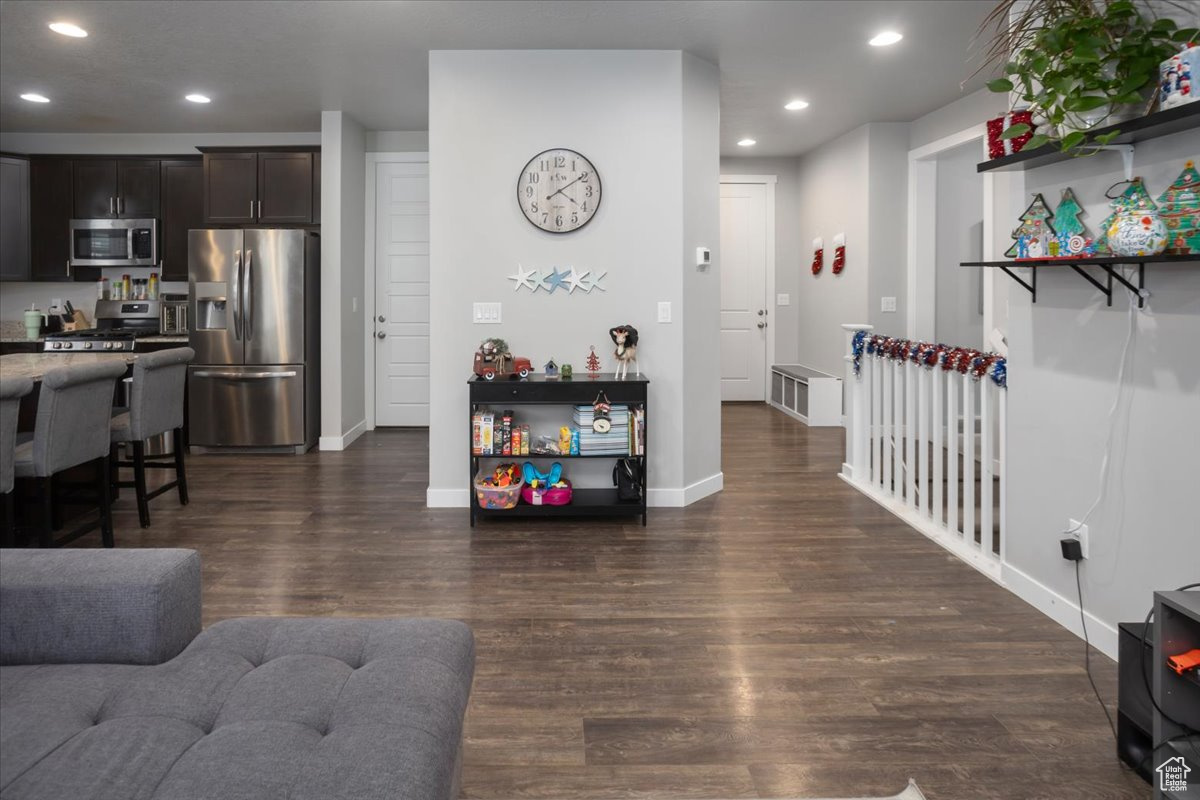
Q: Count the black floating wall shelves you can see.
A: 2